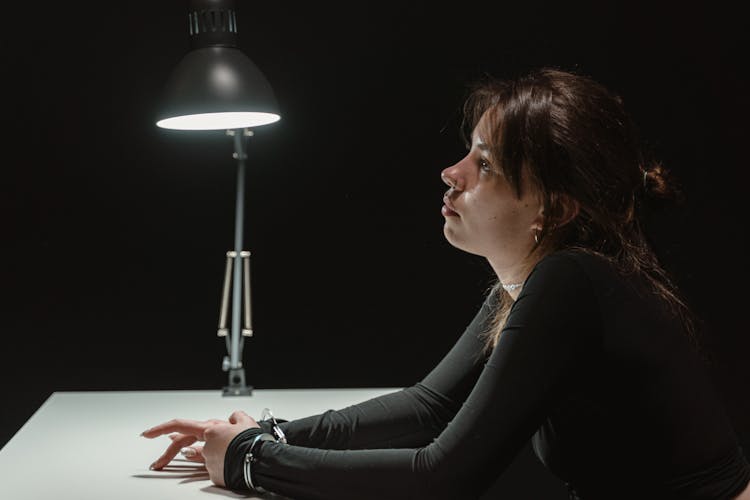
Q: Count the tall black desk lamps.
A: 1